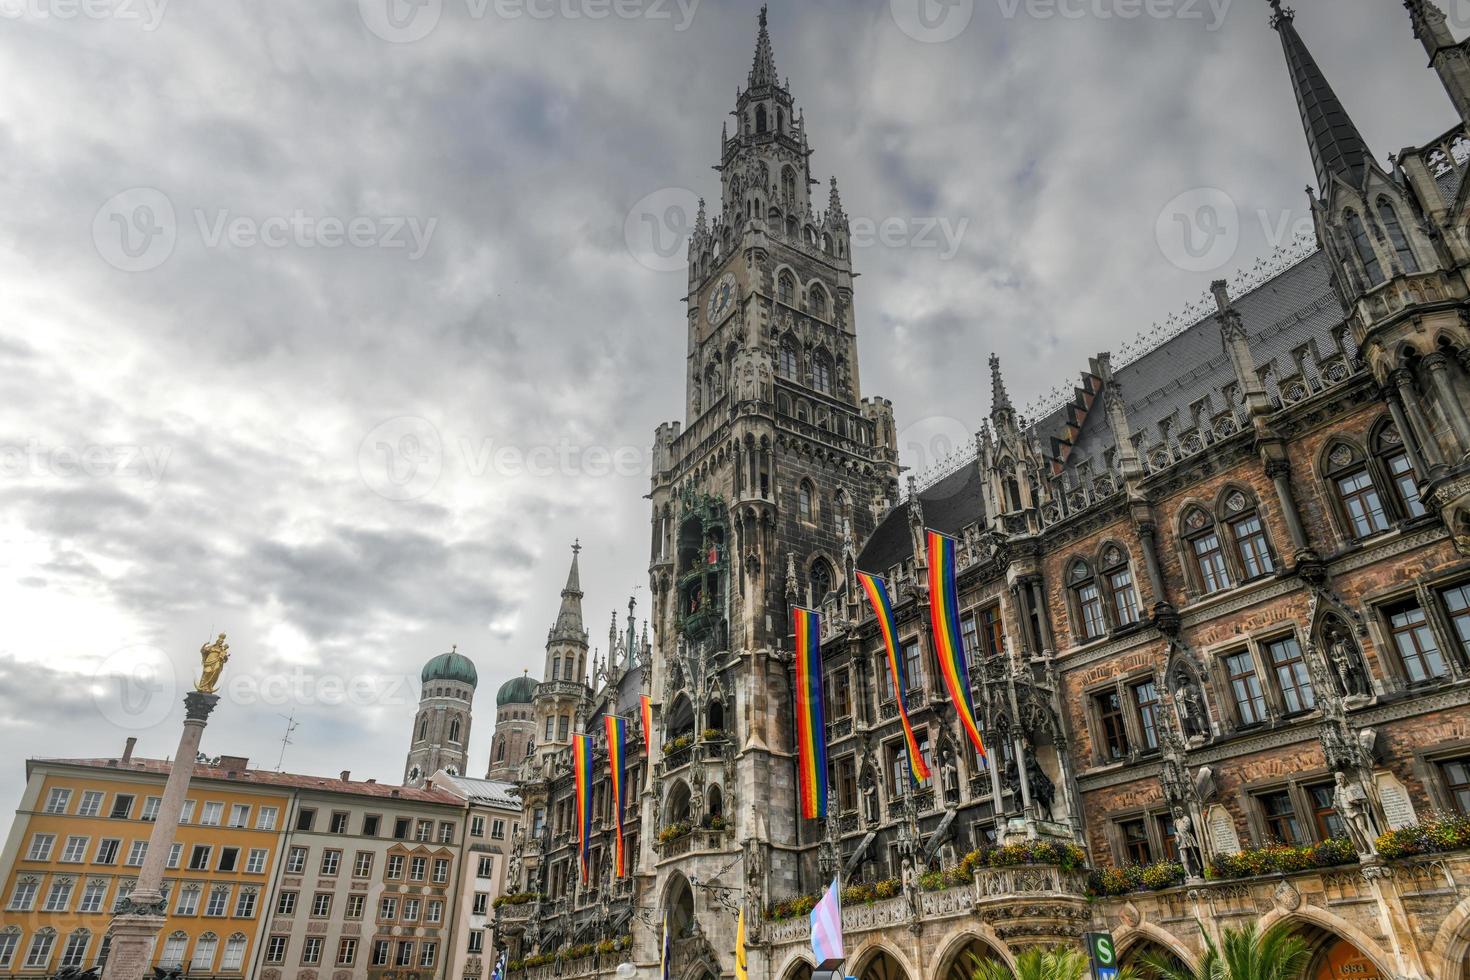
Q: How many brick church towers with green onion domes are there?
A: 2